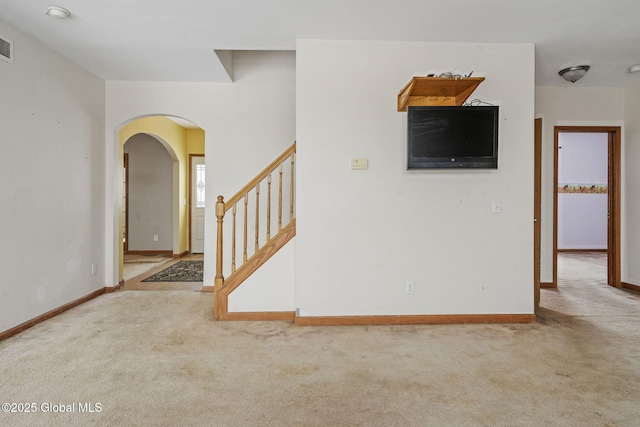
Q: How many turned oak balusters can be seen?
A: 6